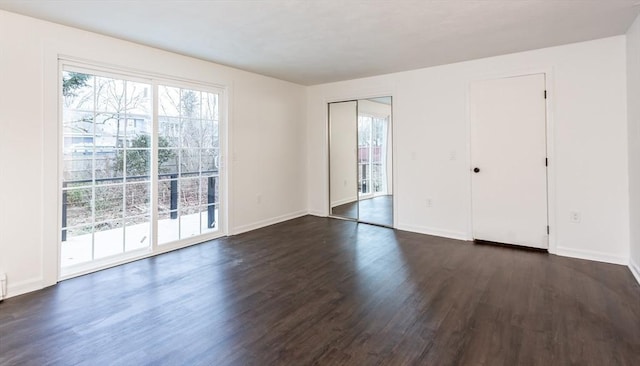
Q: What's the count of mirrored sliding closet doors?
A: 2